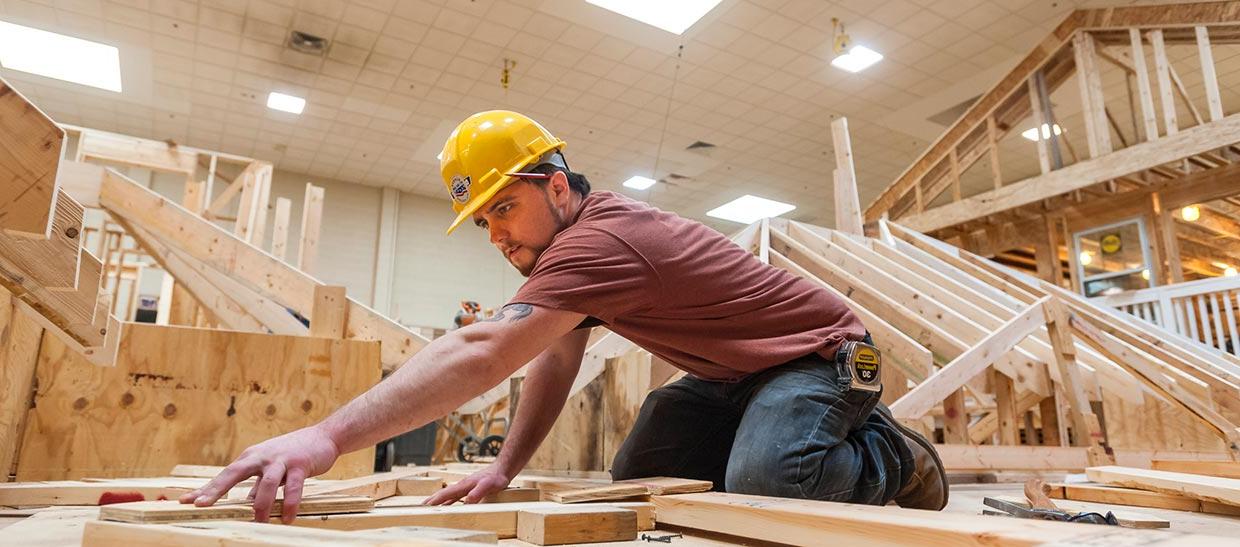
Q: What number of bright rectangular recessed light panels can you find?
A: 7